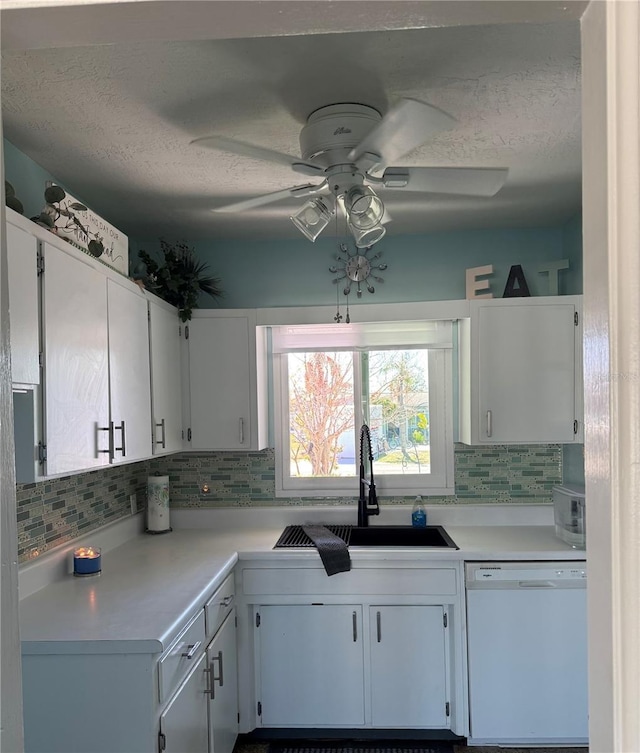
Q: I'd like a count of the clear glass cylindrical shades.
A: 3